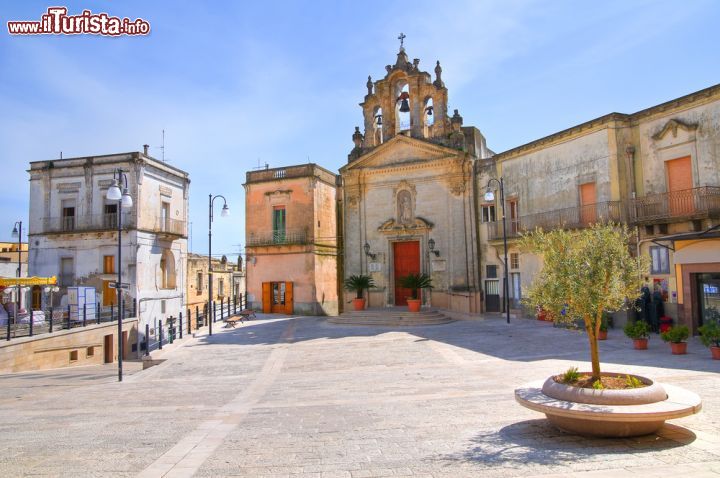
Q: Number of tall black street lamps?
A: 4